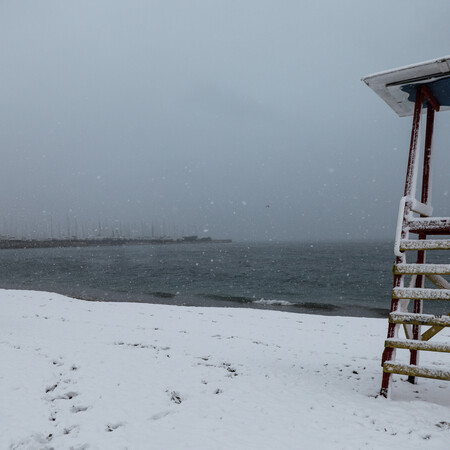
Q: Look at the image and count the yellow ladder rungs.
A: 6